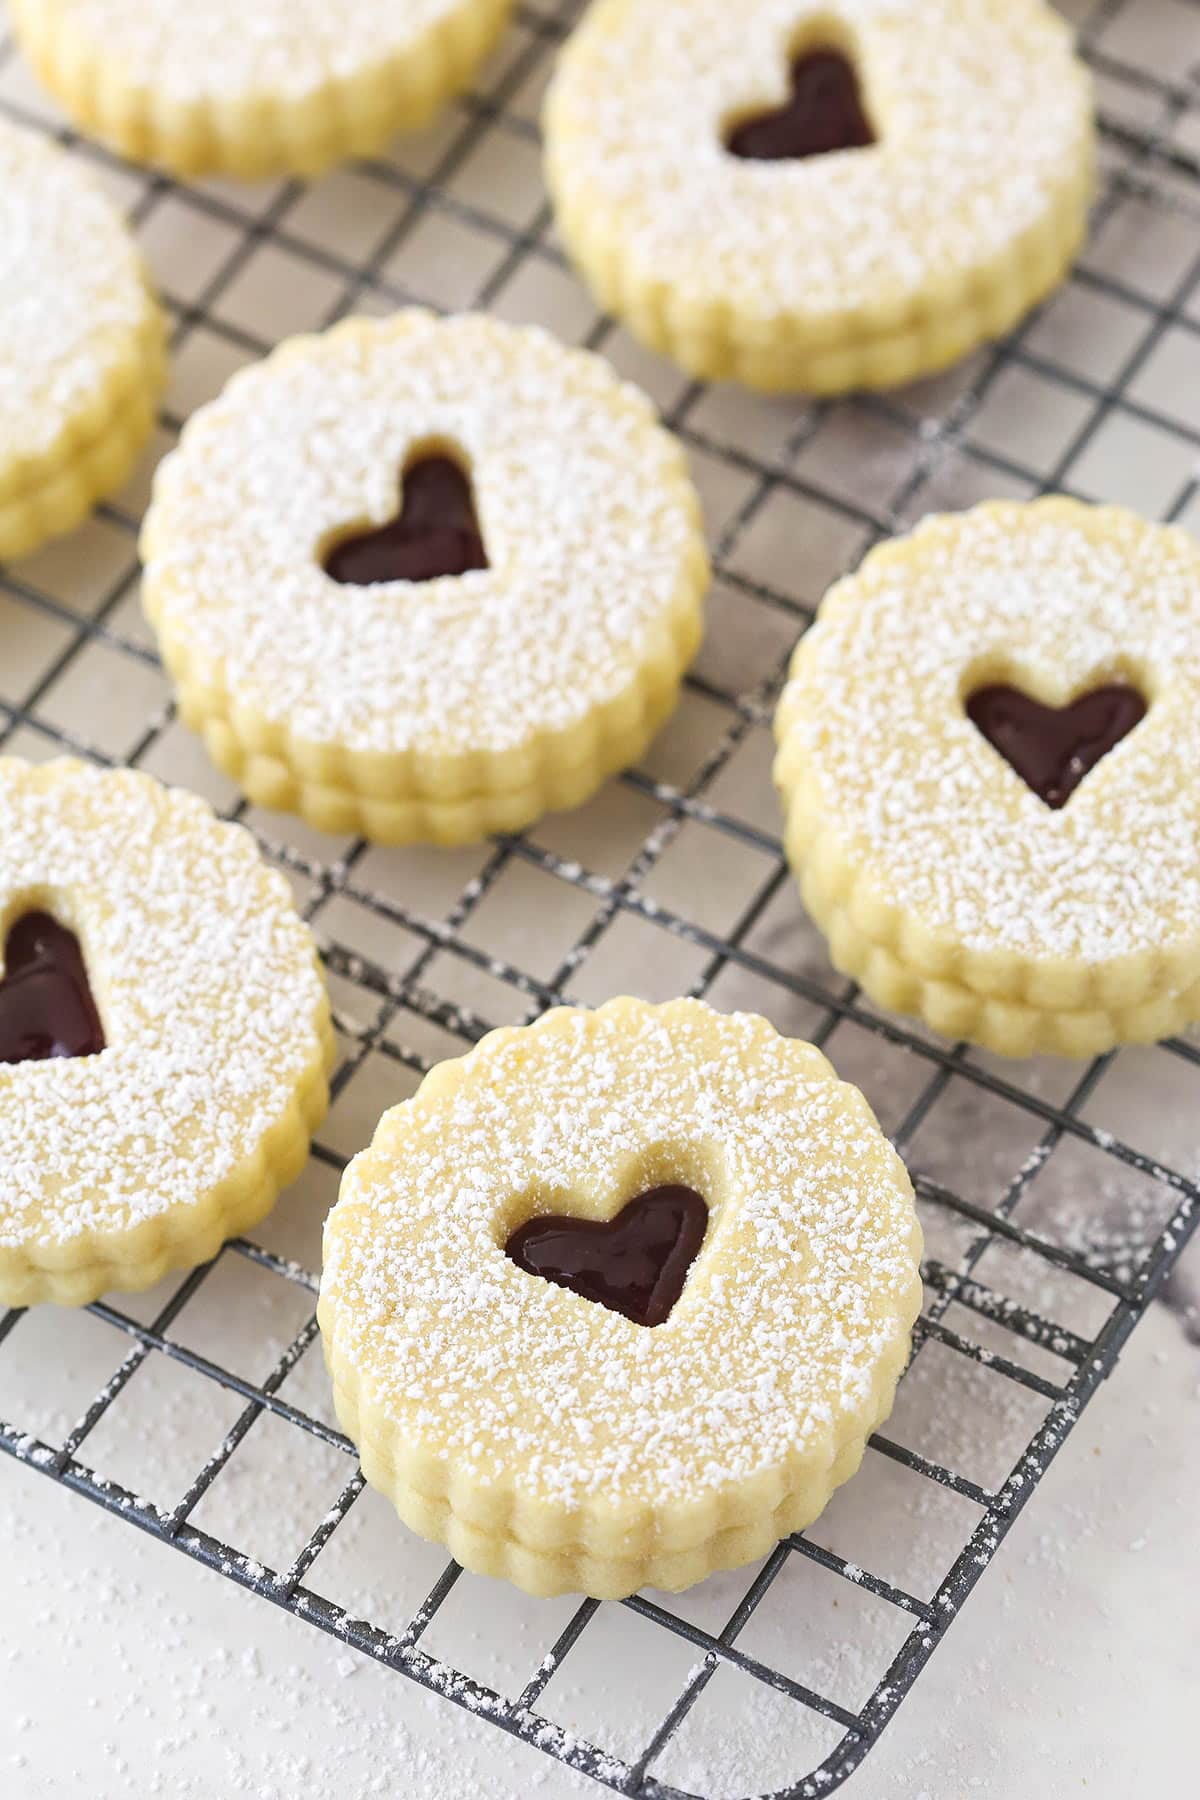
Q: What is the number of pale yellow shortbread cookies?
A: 7